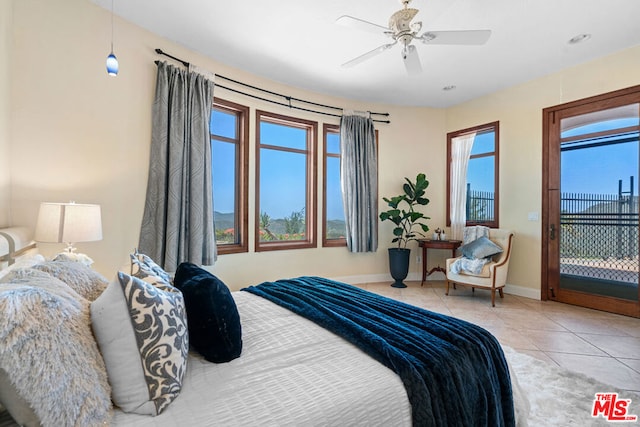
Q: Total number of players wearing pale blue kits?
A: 0